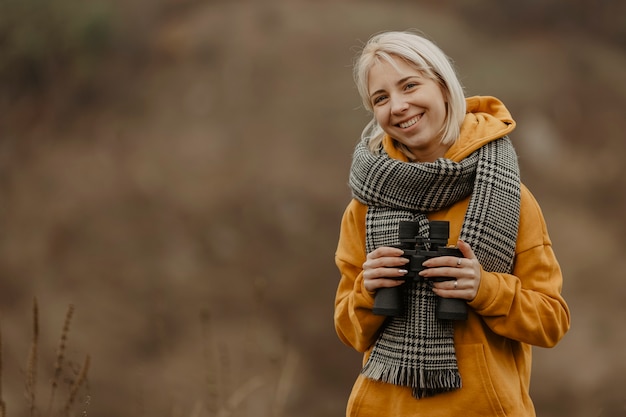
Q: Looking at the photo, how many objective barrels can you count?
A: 2